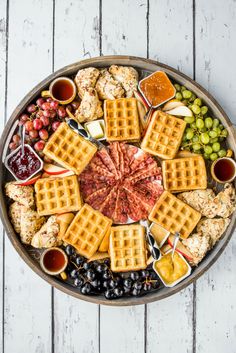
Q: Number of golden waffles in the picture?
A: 8